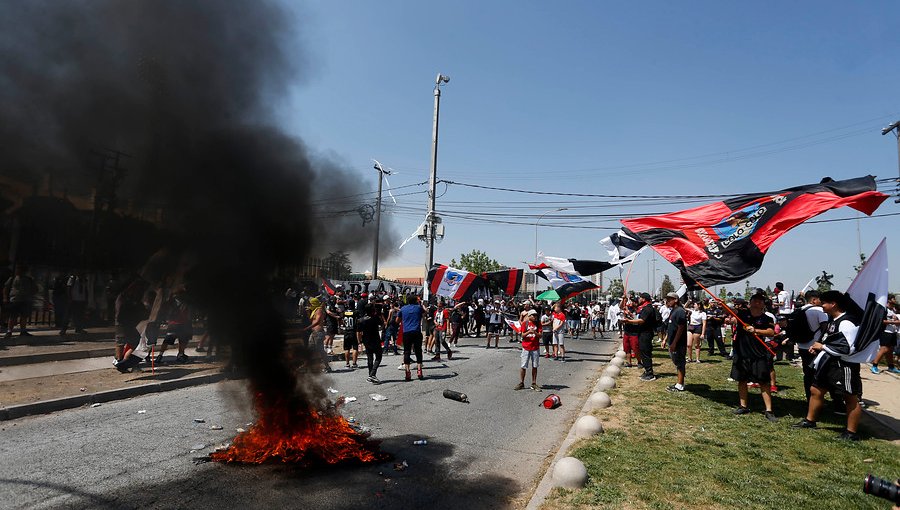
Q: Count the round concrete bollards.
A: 7